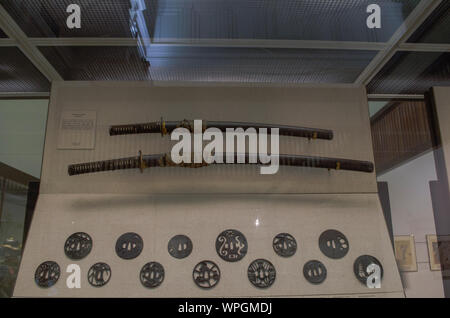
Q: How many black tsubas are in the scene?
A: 13